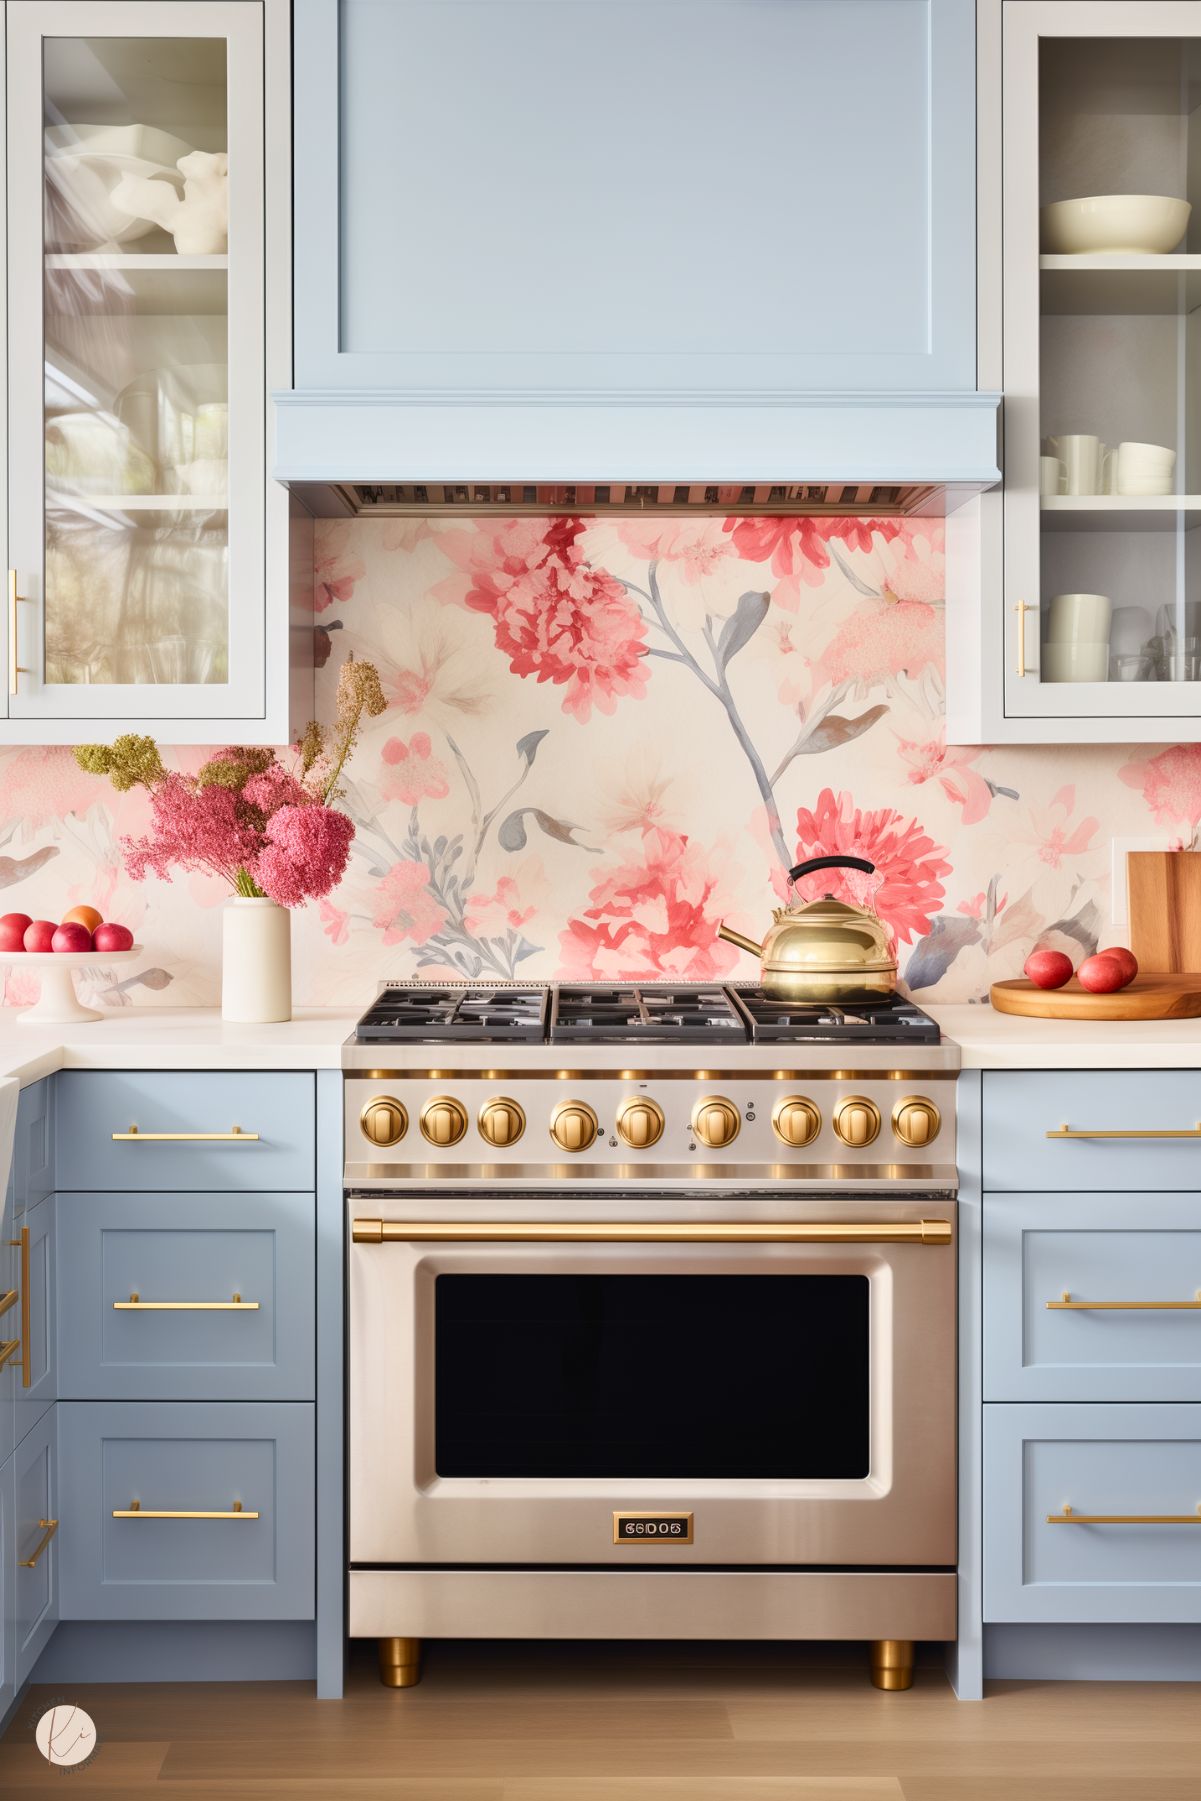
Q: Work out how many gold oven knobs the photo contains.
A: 9